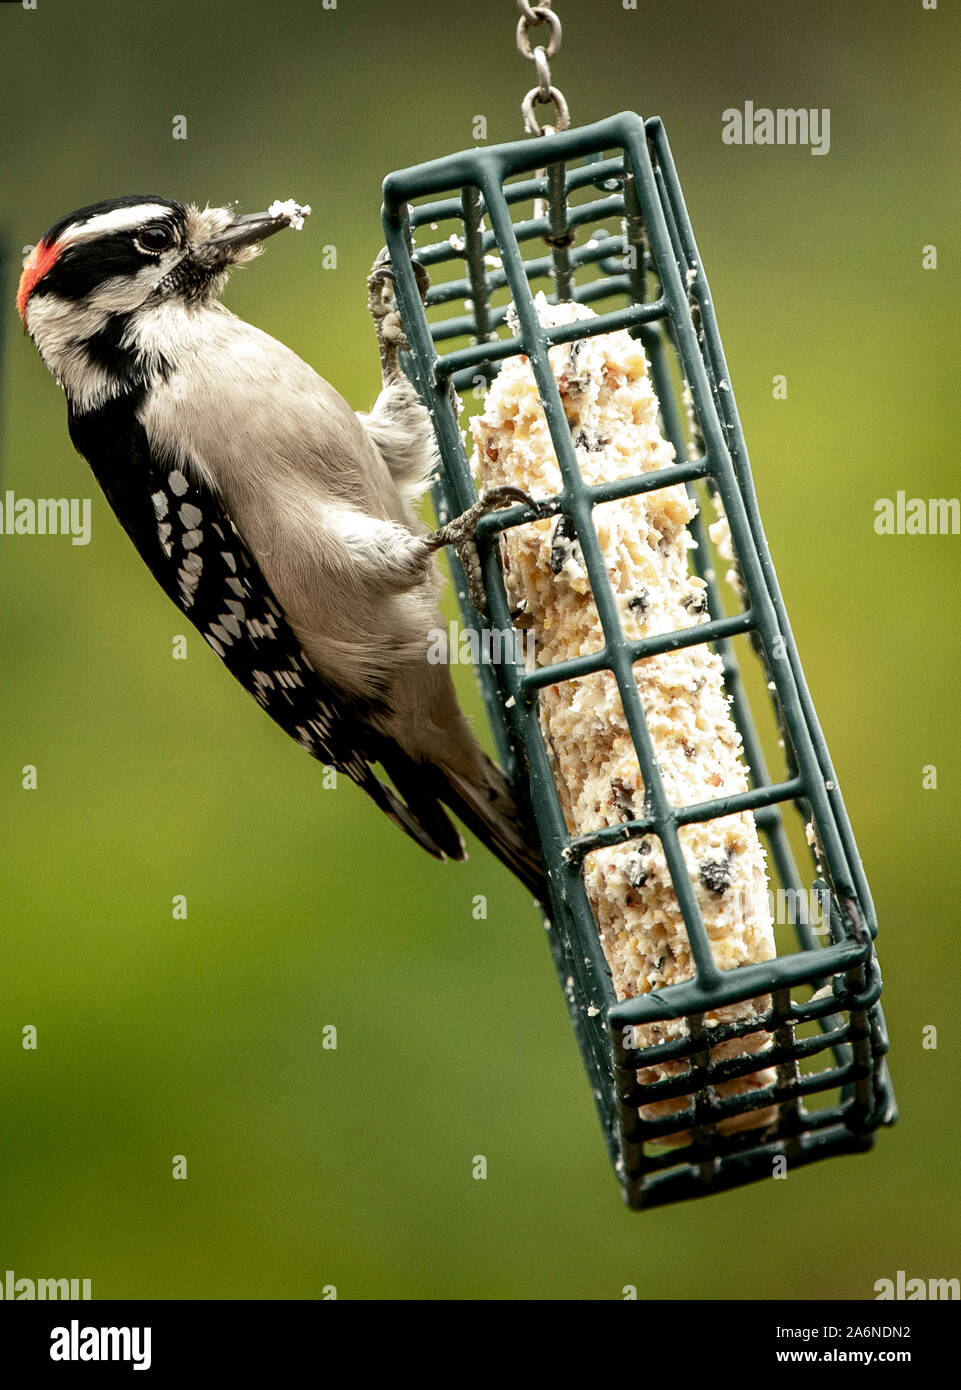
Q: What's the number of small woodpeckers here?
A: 1